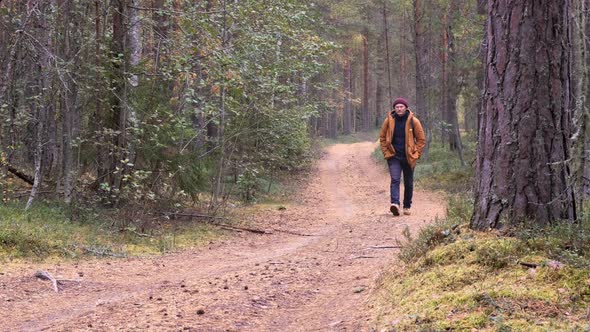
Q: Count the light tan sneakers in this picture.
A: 2